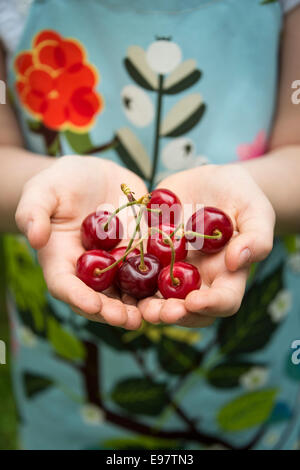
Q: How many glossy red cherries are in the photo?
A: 8